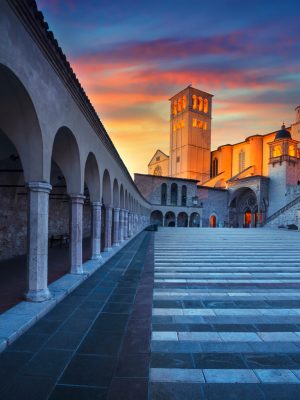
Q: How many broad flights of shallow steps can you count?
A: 1